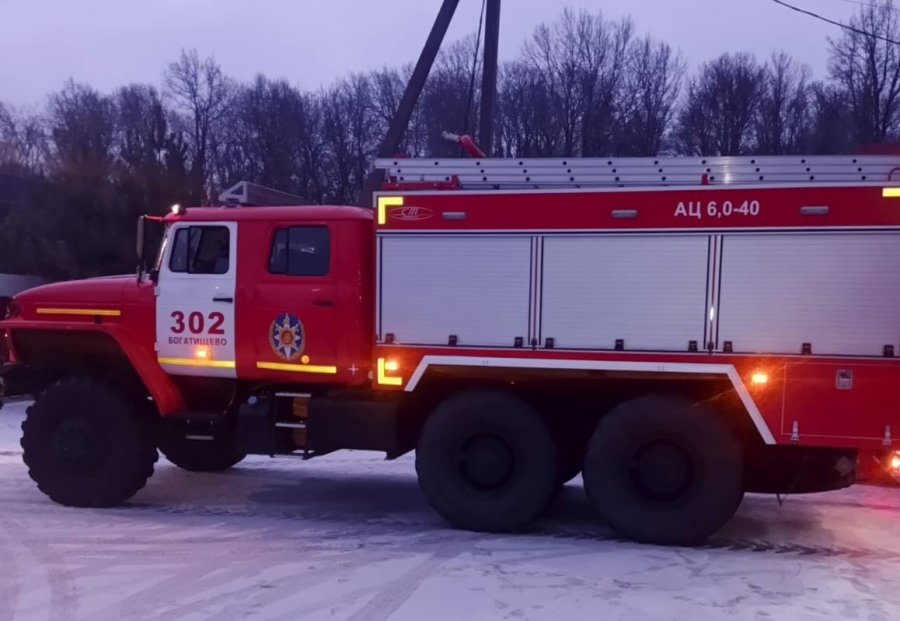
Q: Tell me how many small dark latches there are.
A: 9